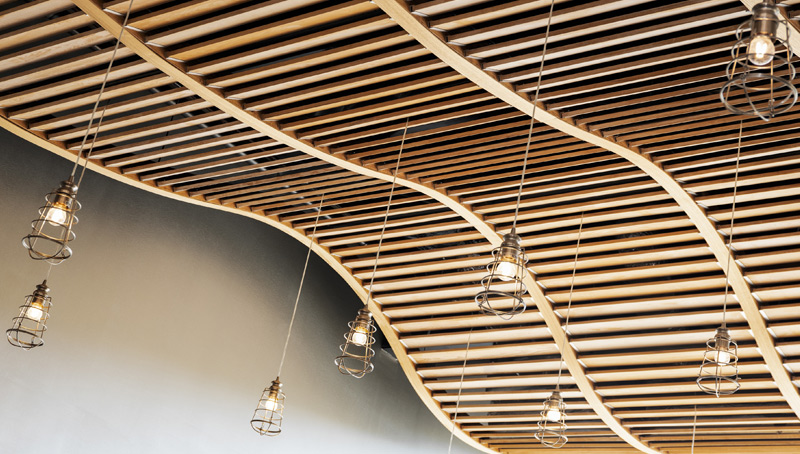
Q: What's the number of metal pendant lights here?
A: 8